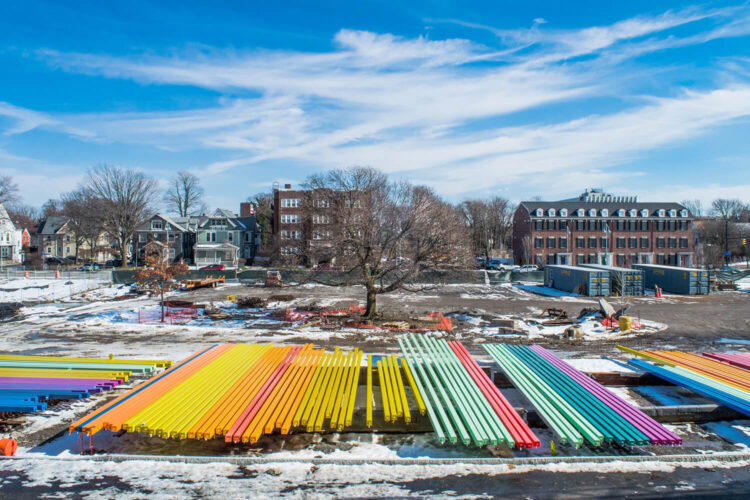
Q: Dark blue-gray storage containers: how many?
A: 3